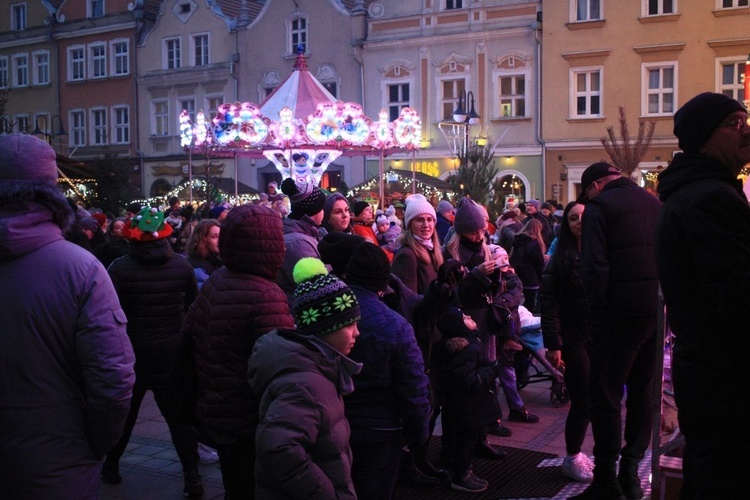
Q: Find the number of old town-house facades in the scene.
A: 6